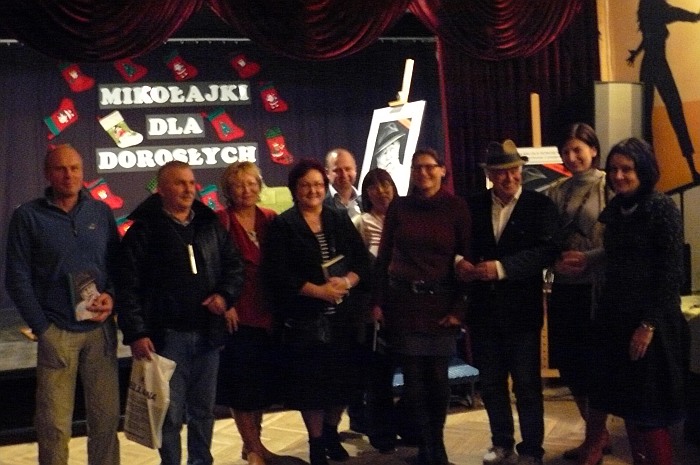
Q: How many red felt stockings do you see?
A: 11